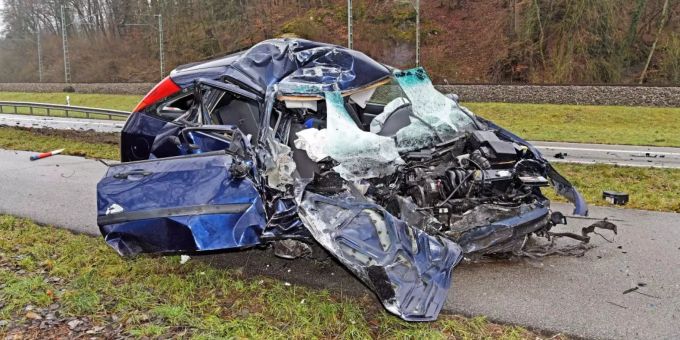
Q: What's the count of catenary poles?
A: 5